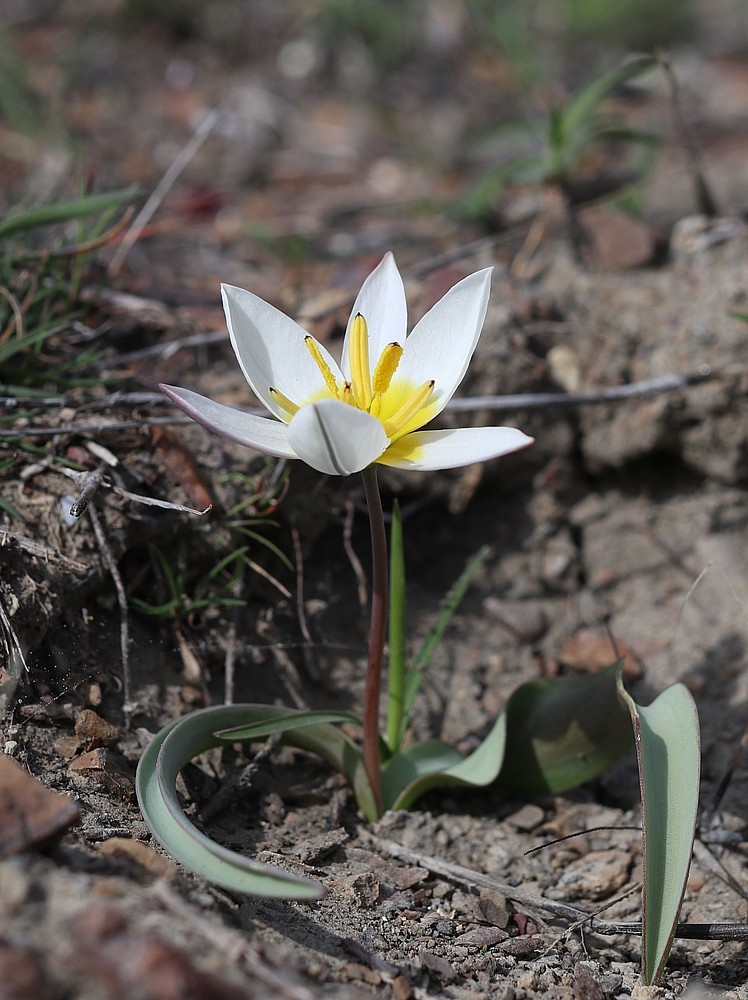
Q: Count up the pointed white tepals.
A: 6